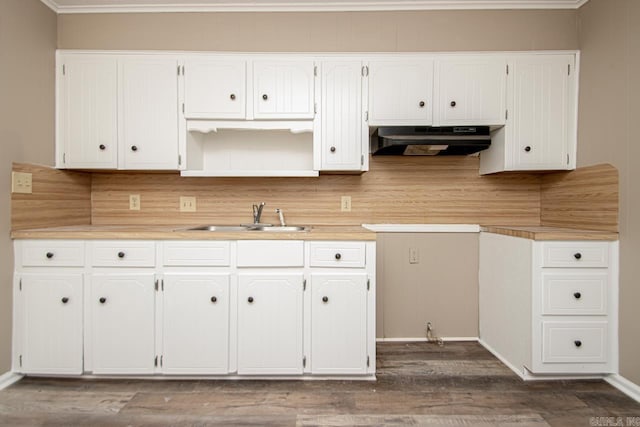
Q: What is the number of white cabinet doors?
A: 13